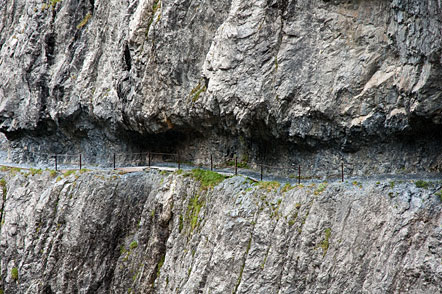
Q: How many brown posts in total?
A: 10